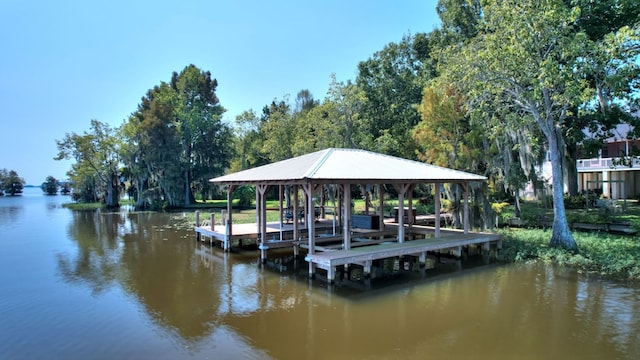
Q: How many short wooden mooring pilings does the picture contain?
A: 4